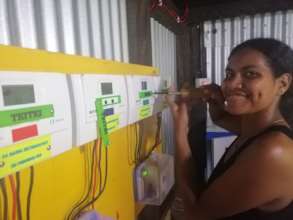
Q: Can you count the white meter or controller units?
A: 3